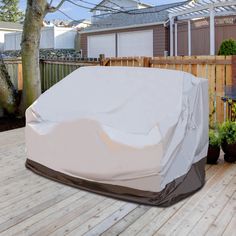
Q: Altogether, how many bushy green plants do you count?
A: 3